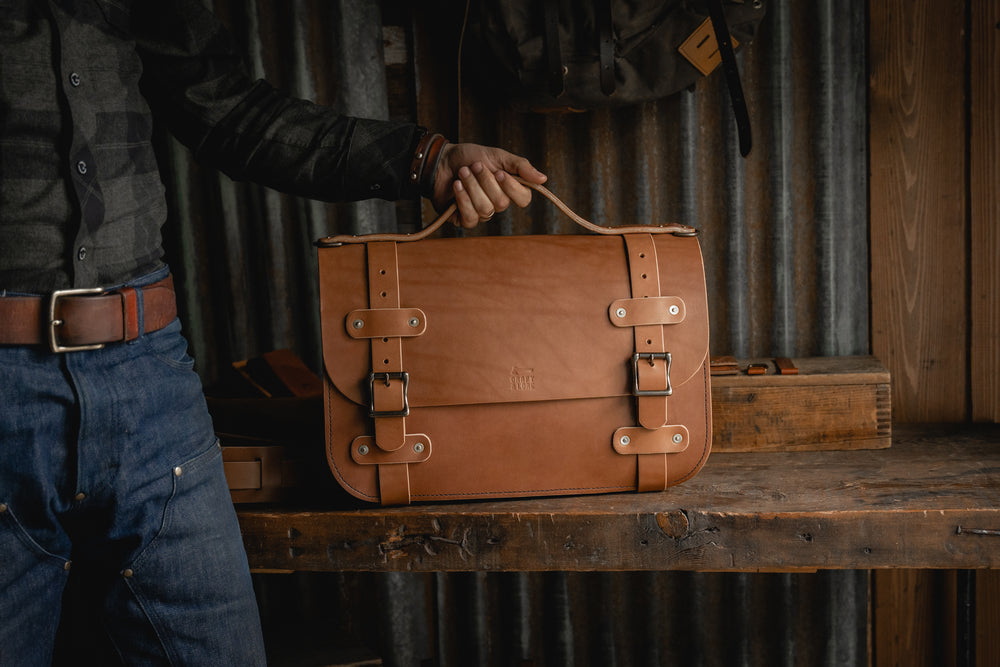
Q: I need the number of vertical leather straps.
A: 2